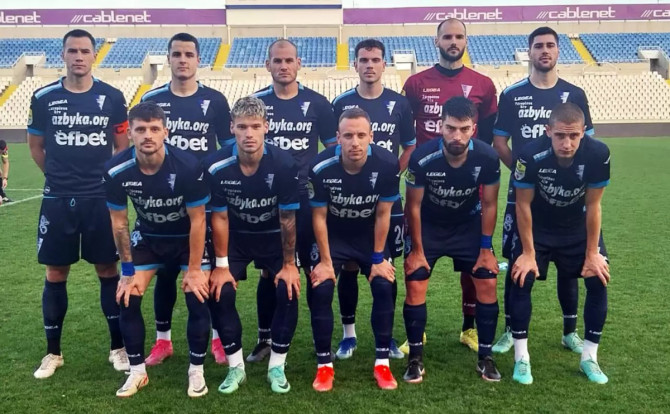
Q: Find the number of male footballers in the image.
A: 11